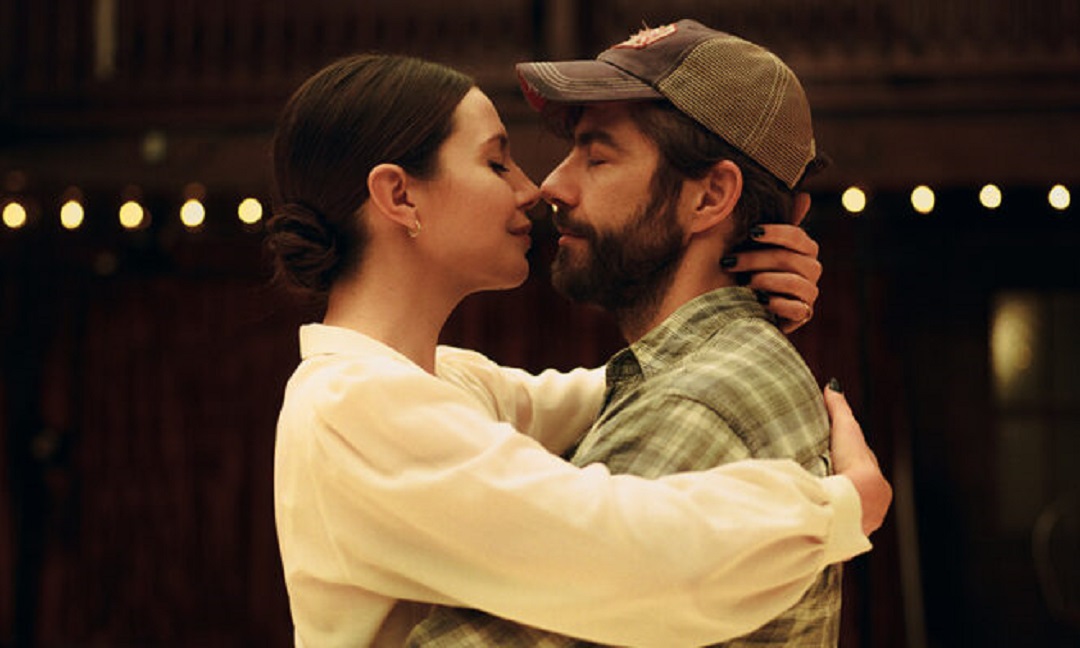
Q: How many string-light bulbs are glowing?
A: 9